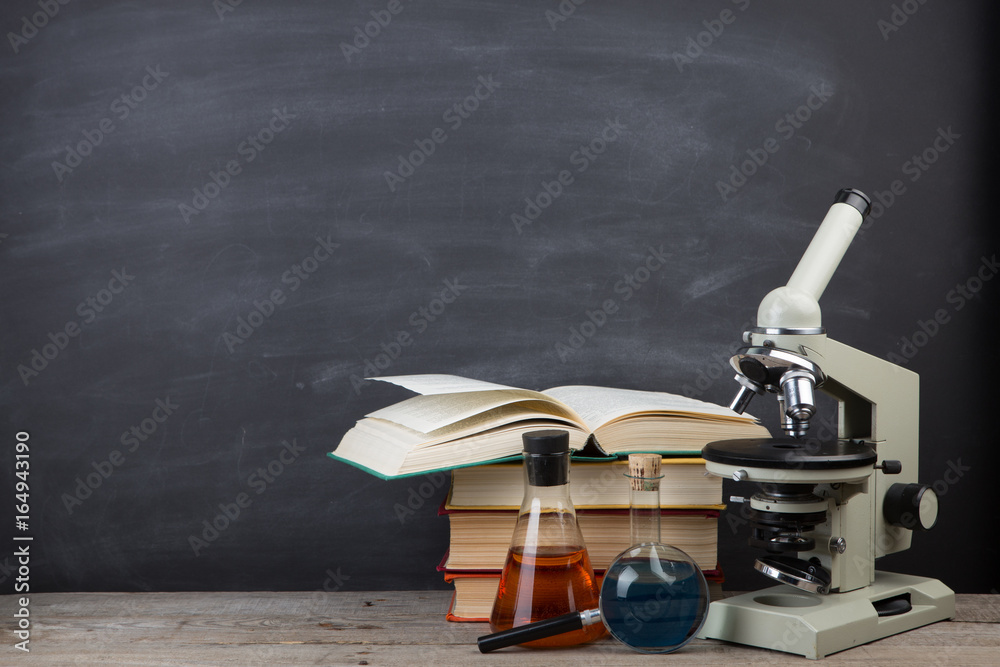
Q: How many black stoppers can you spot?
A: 1